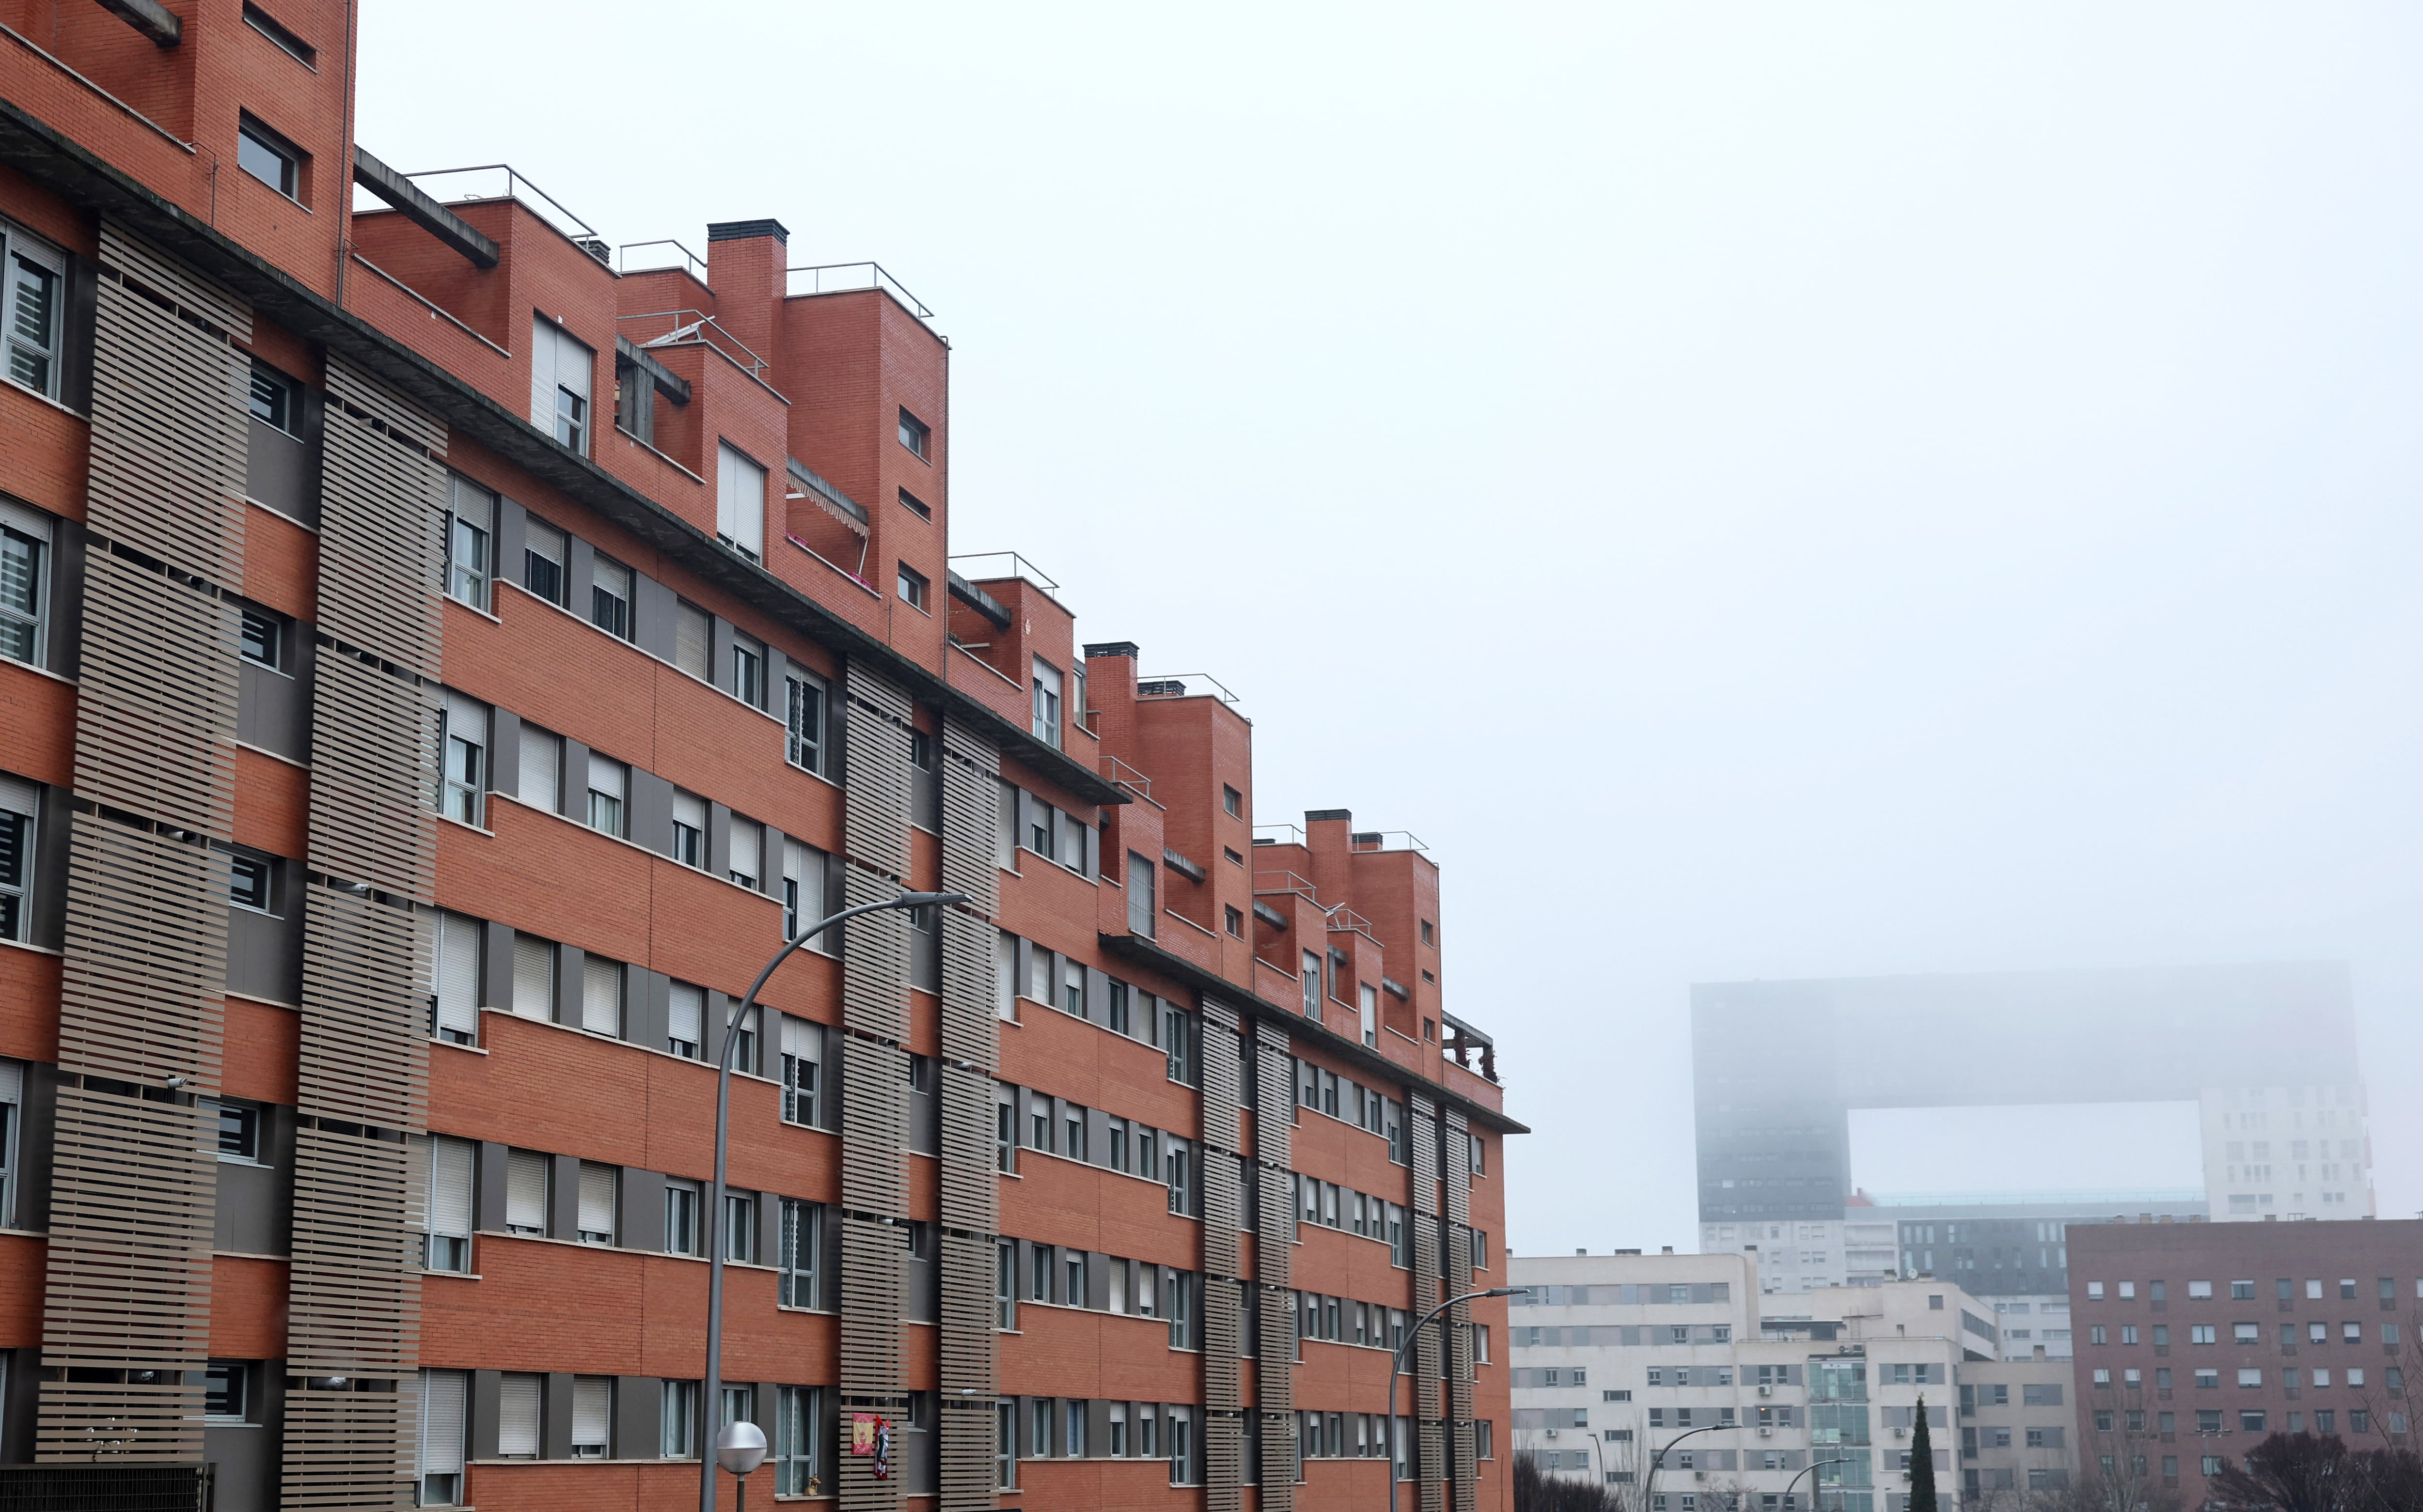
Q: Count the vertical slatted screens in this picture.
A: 8